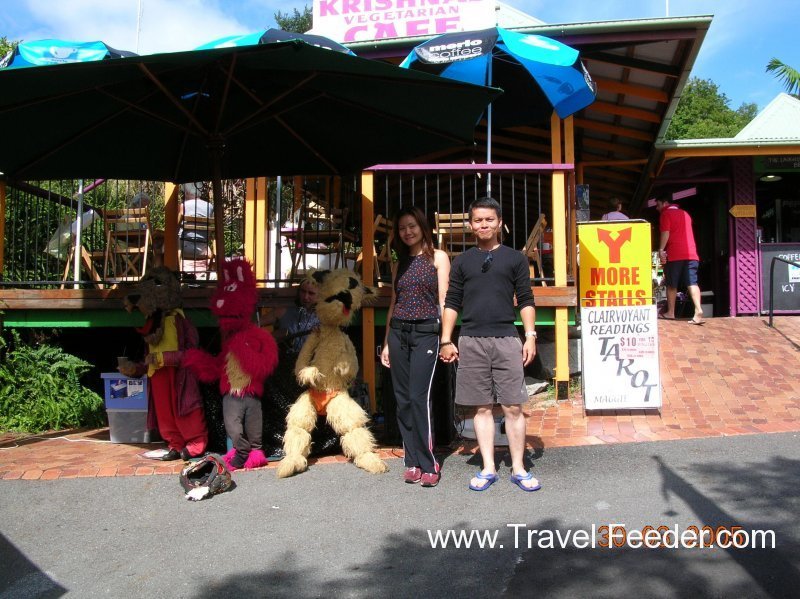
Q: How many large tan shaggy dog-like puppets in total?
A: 1